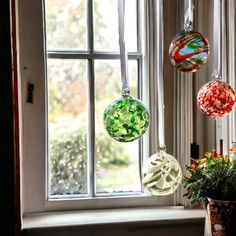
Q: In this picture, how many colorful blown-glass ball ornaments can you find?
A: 4